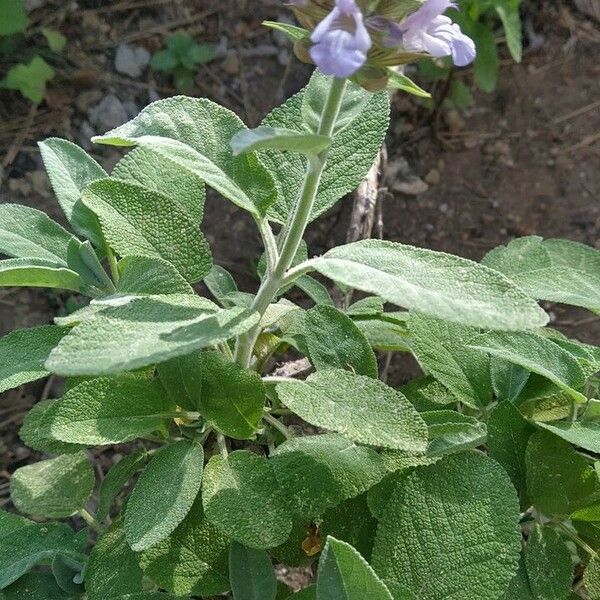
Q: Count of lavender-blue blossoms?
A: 2